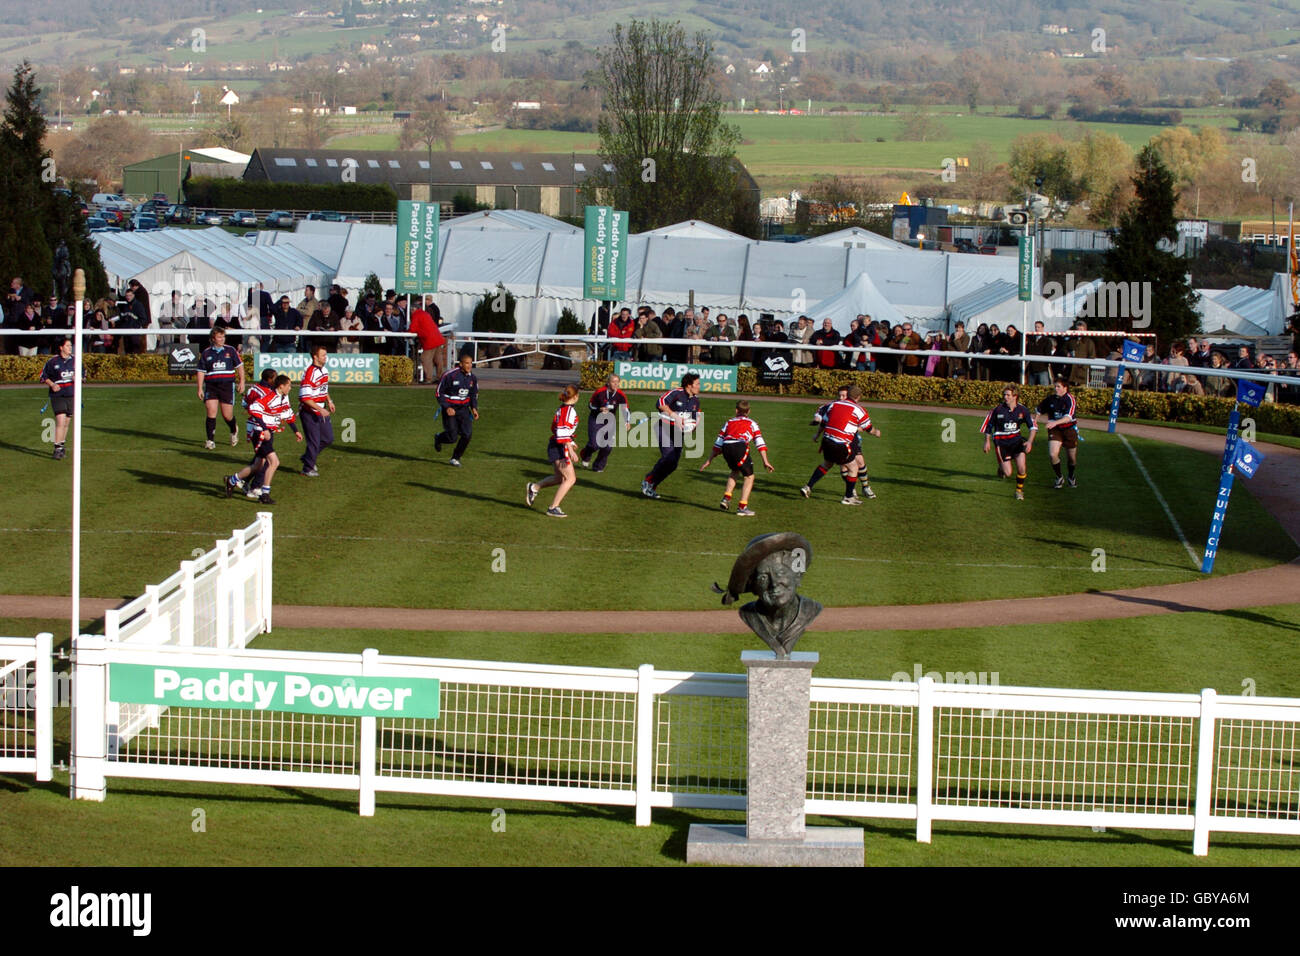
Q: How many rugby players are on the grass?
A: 14